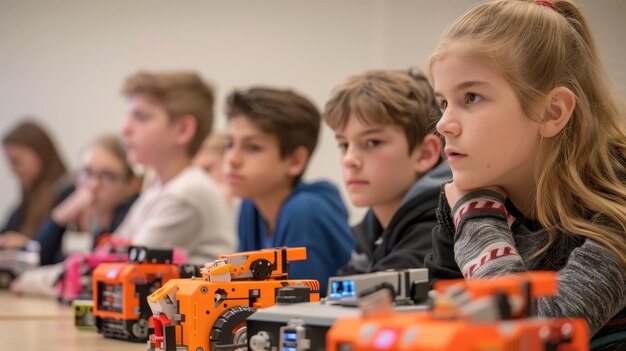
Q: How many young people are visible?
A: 7